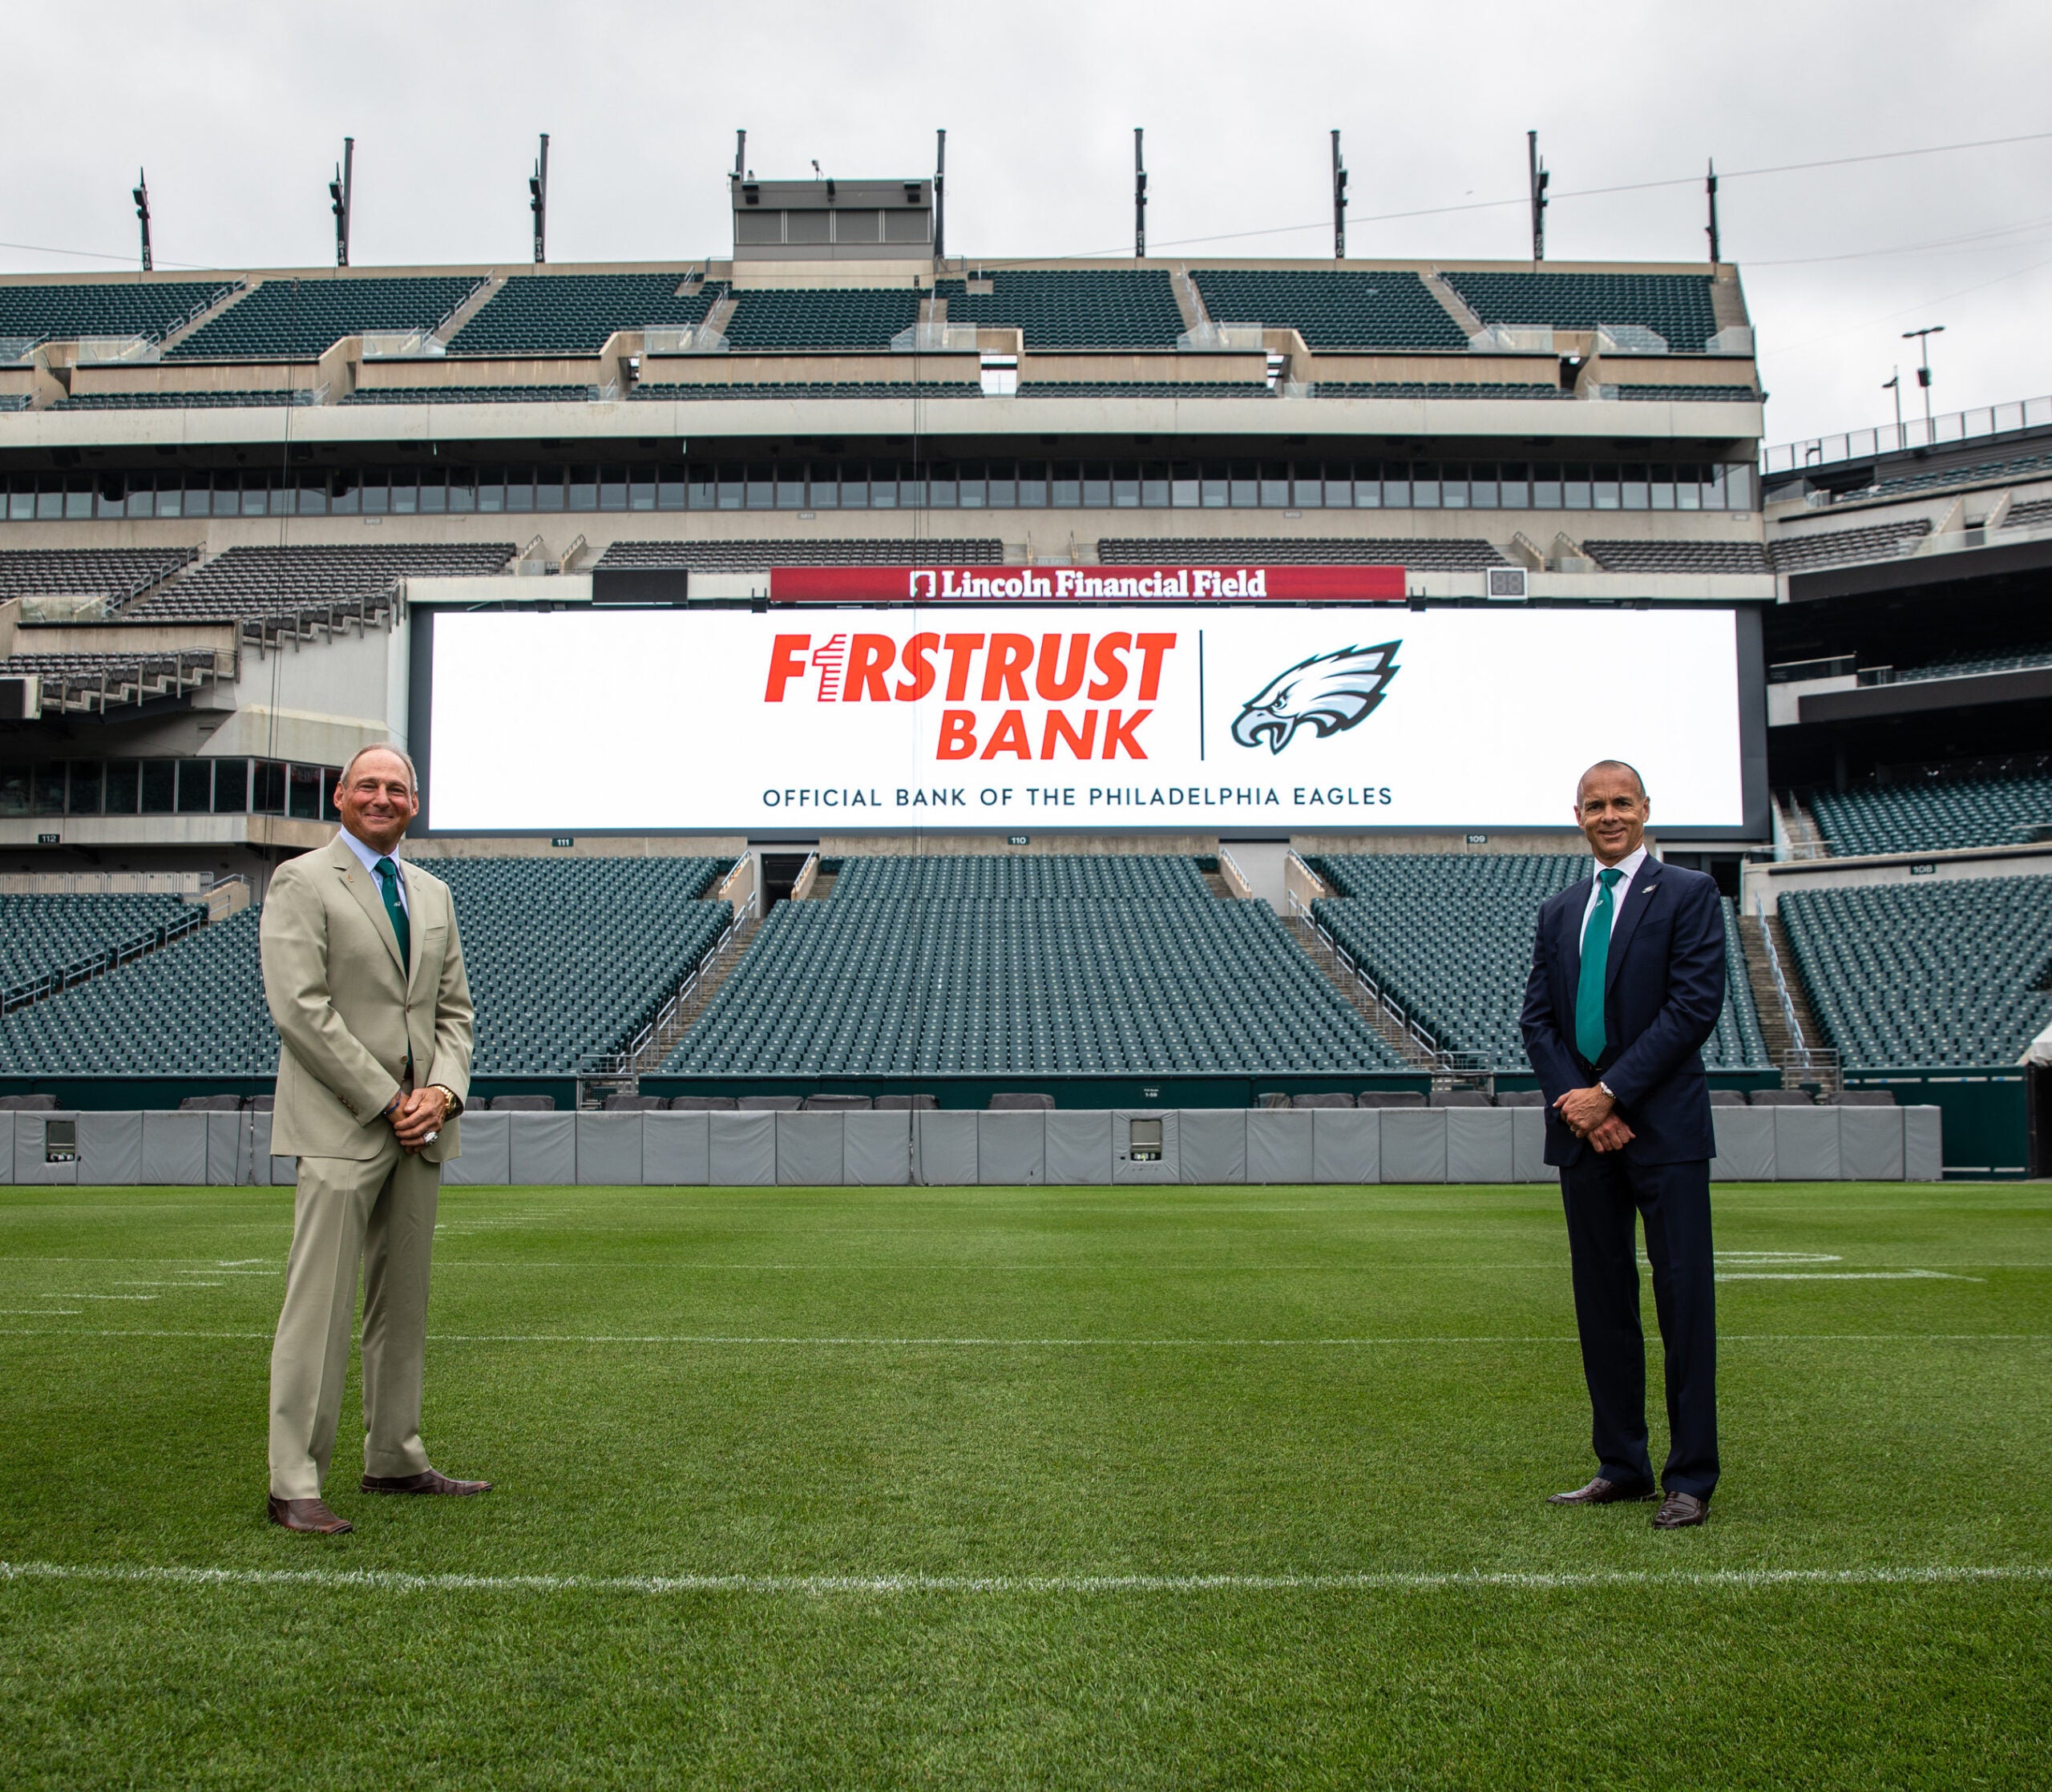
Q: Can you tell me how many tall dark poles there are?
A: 9